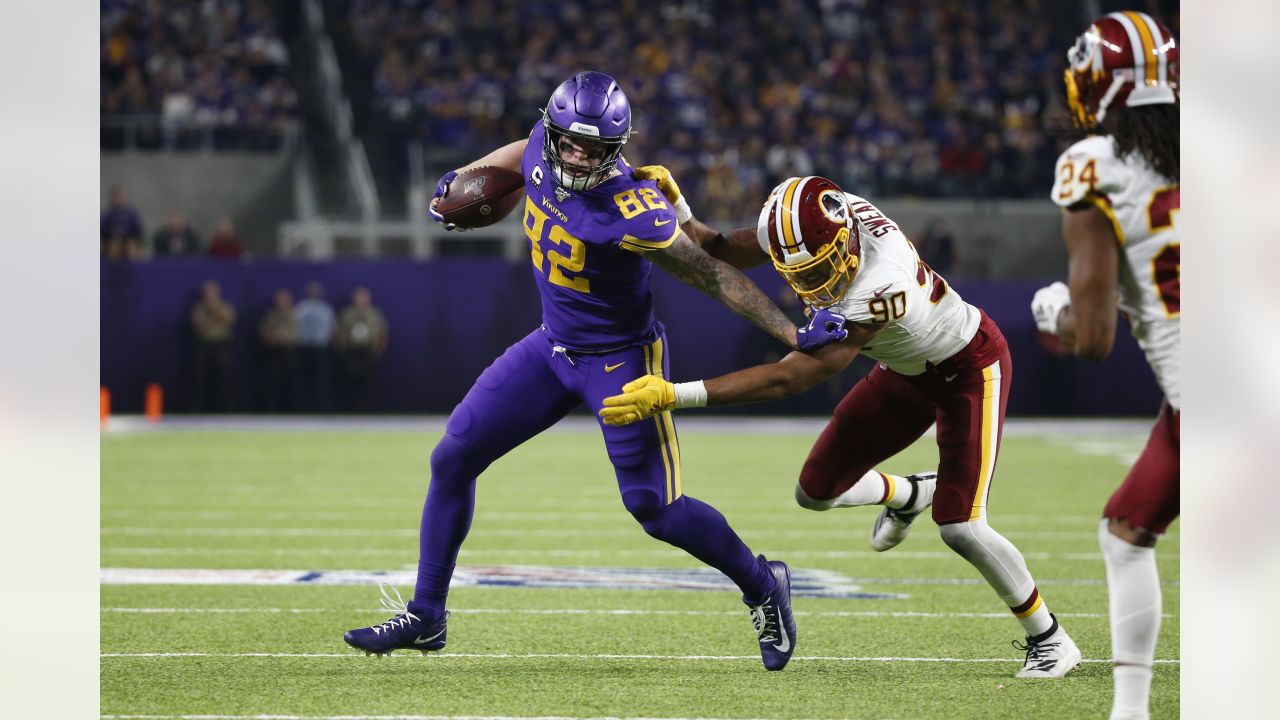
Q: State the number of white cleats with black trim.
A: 2